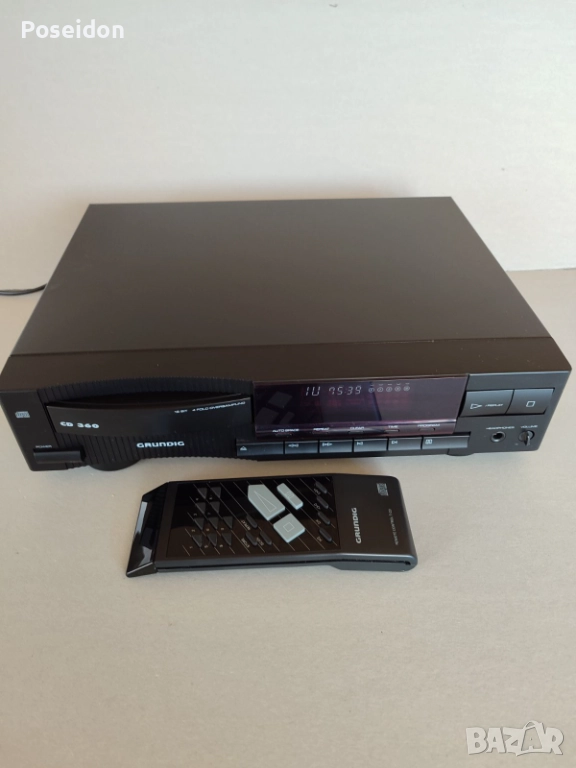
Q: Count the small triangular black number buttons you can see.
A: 10